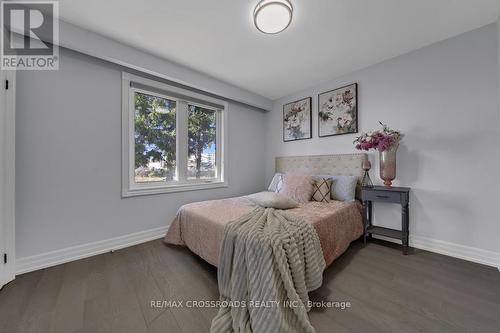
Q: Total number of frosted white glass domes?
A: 1